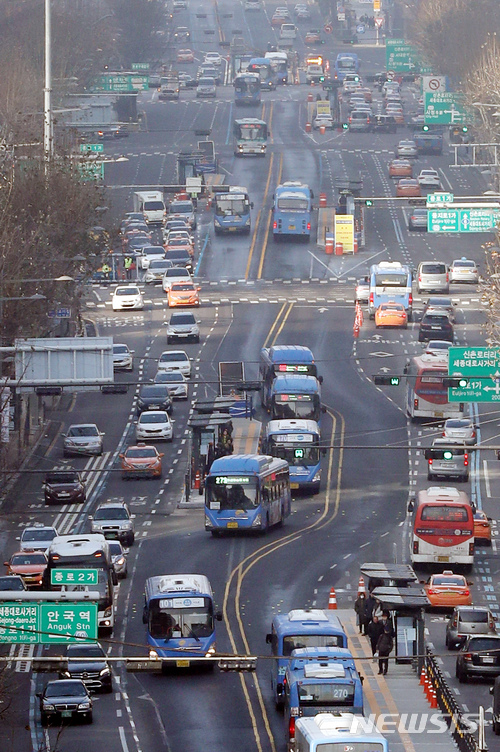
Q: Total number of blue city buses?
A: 15